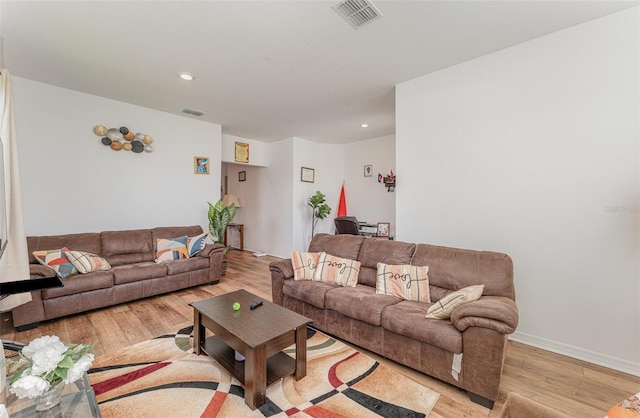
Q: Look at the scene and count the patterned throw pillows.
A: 8